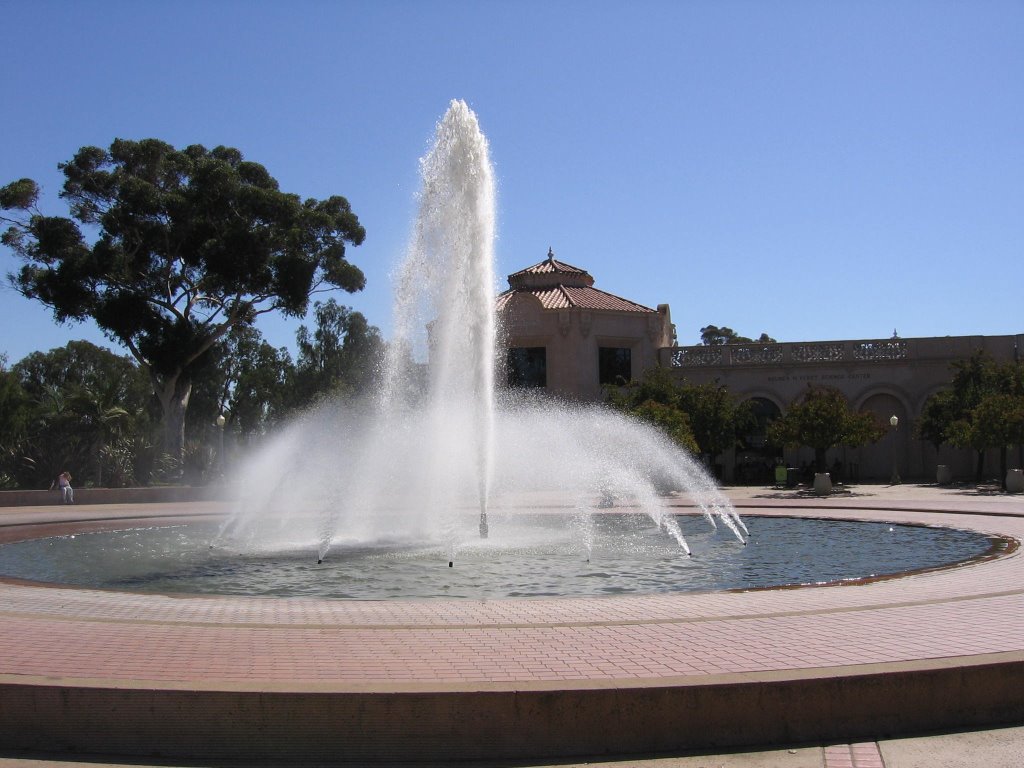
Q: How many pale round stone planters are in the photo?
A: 3